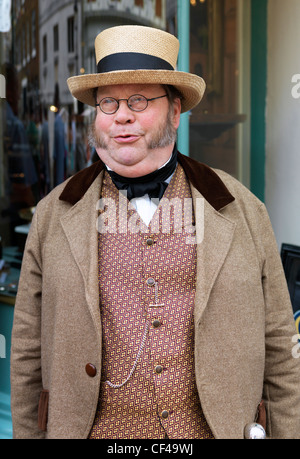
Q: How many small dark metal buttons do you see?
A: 5